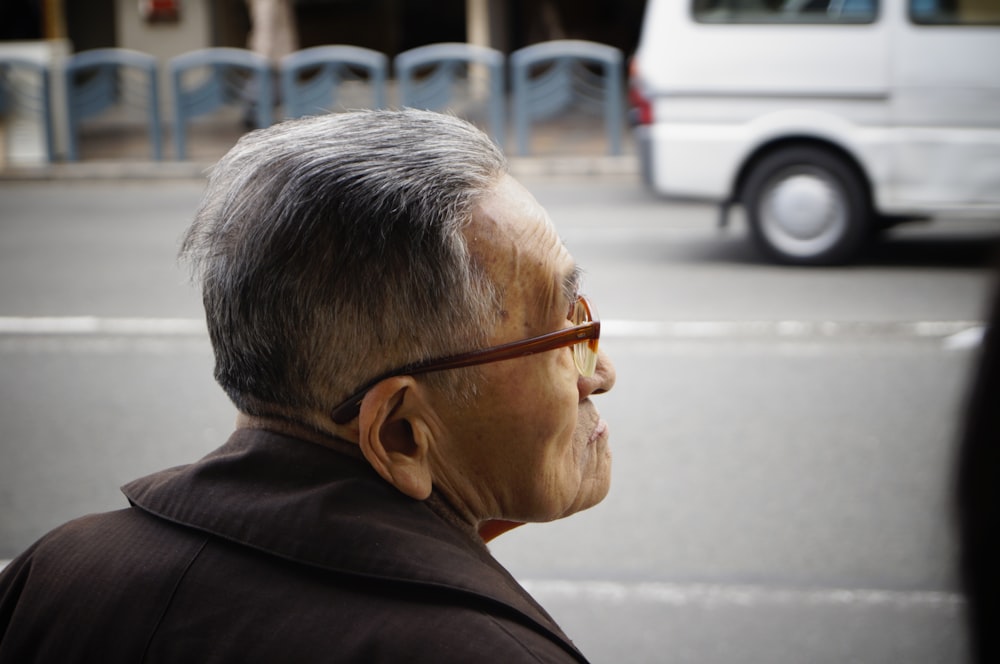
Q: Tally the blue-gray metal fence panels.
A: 6